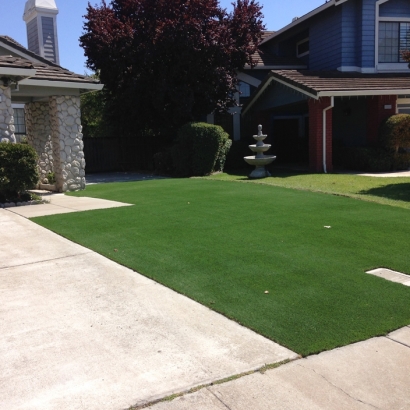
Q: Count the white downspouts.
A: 1